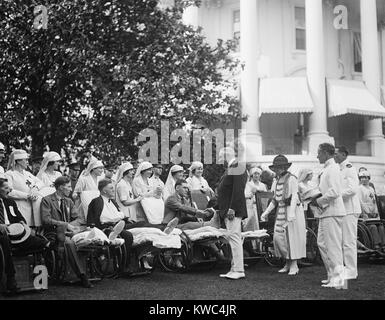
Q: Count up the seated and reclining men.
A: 4